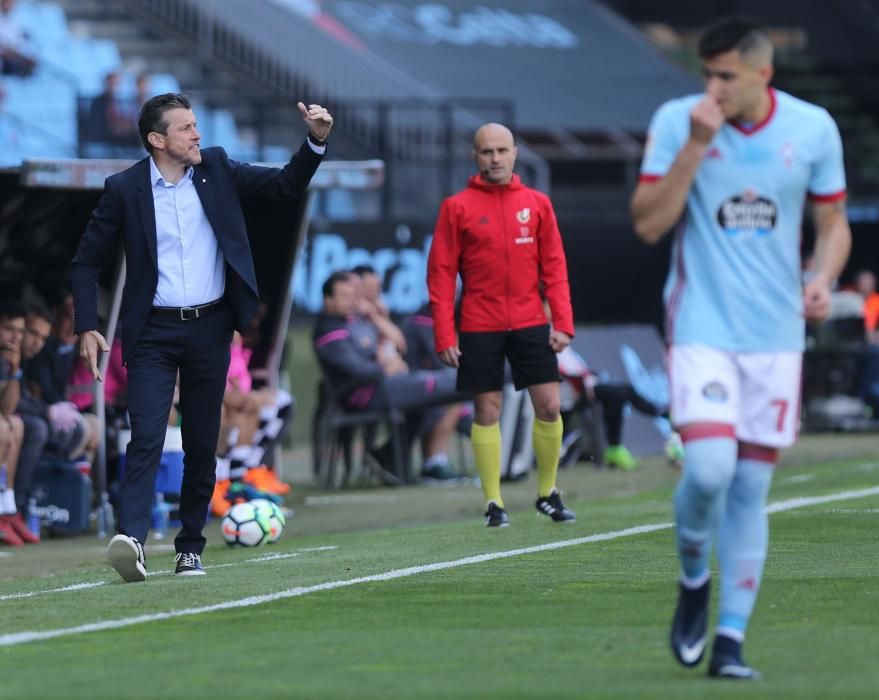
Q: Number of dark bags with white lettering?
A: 1